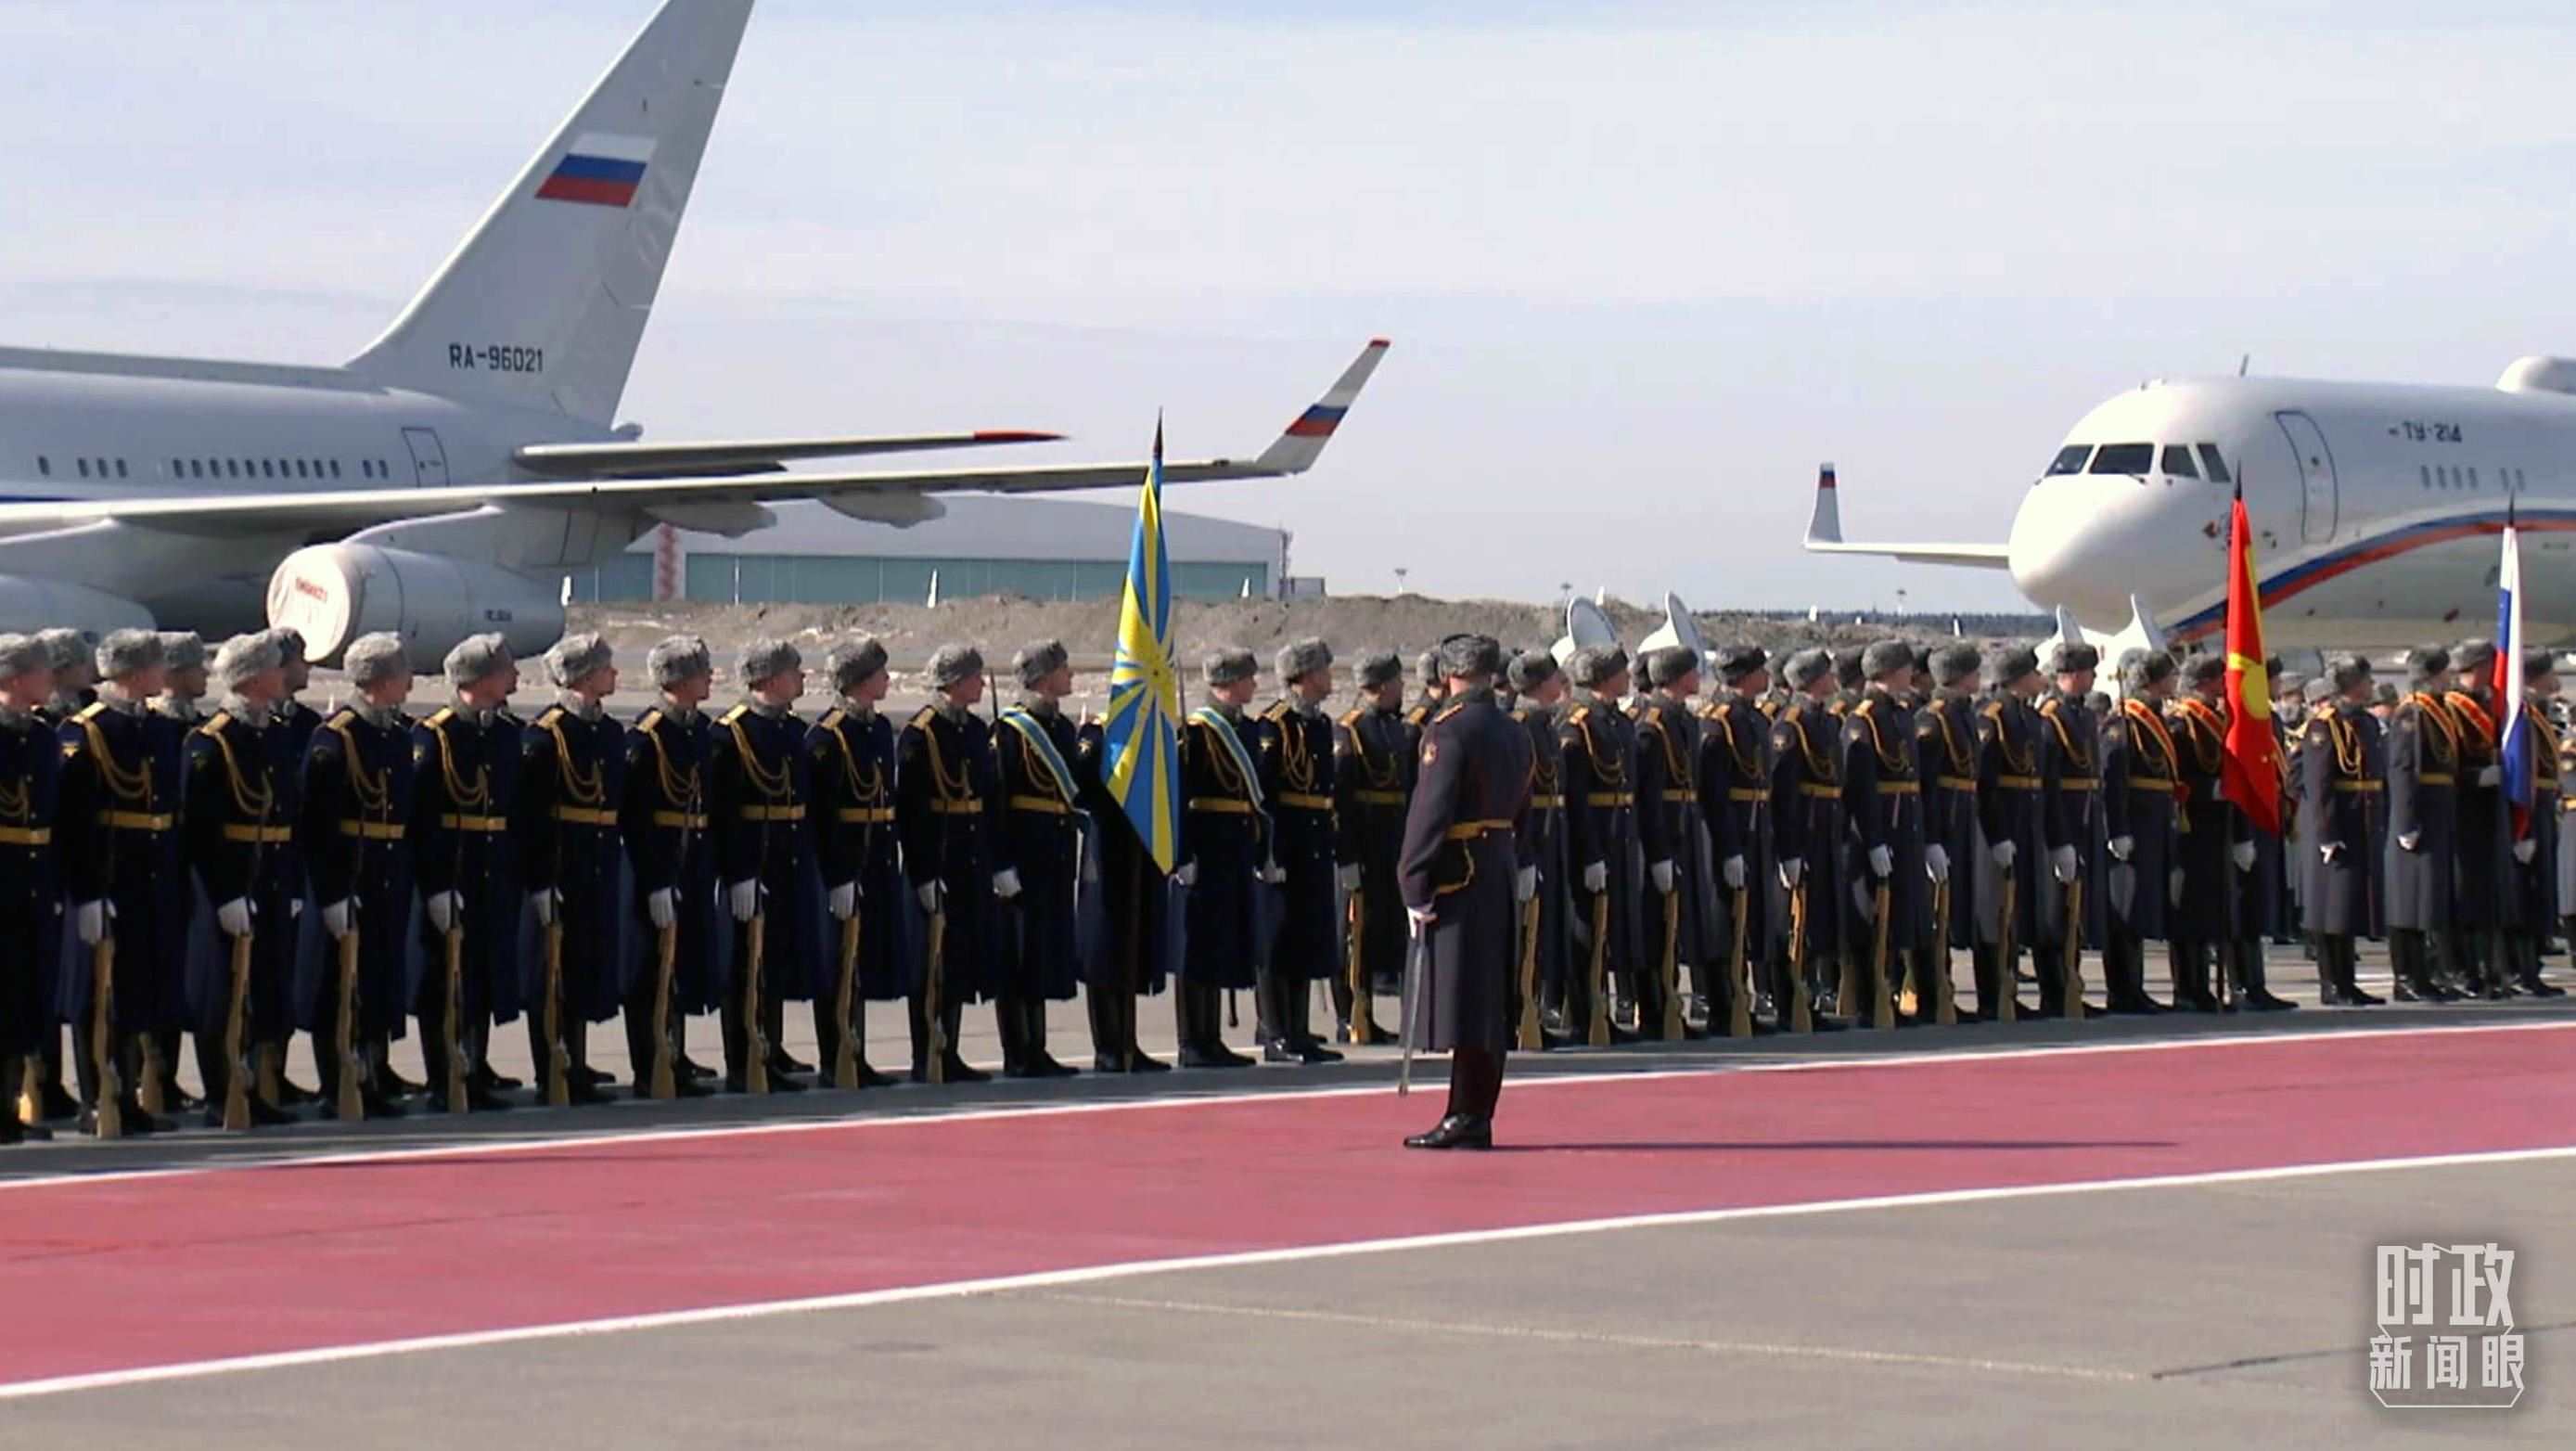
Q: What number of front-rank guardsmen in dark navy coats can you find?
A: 14